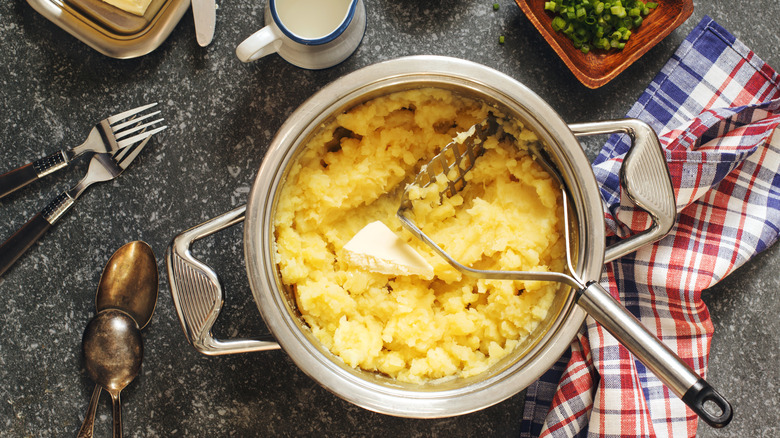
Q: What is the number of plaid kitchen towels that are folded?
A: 1